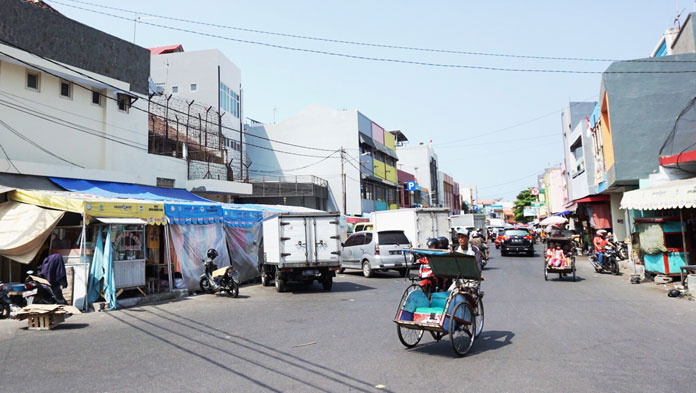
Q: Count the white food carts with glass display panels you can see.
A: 1